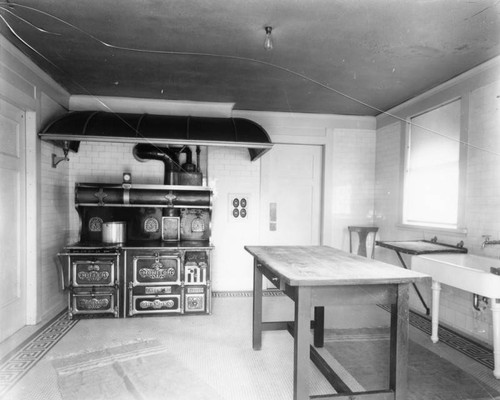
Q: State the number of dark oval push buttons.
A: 4